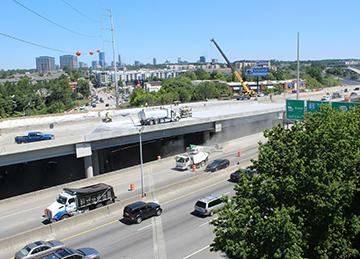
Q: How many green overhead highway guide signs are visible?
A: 3